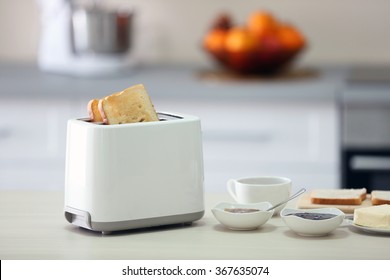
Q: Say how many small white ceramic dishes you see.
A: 2